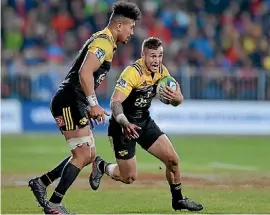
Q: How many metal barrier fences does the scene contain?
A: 1